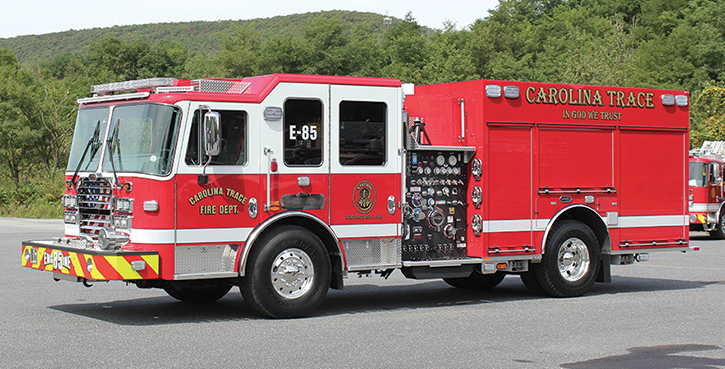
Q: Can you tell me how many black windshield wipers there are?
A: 2